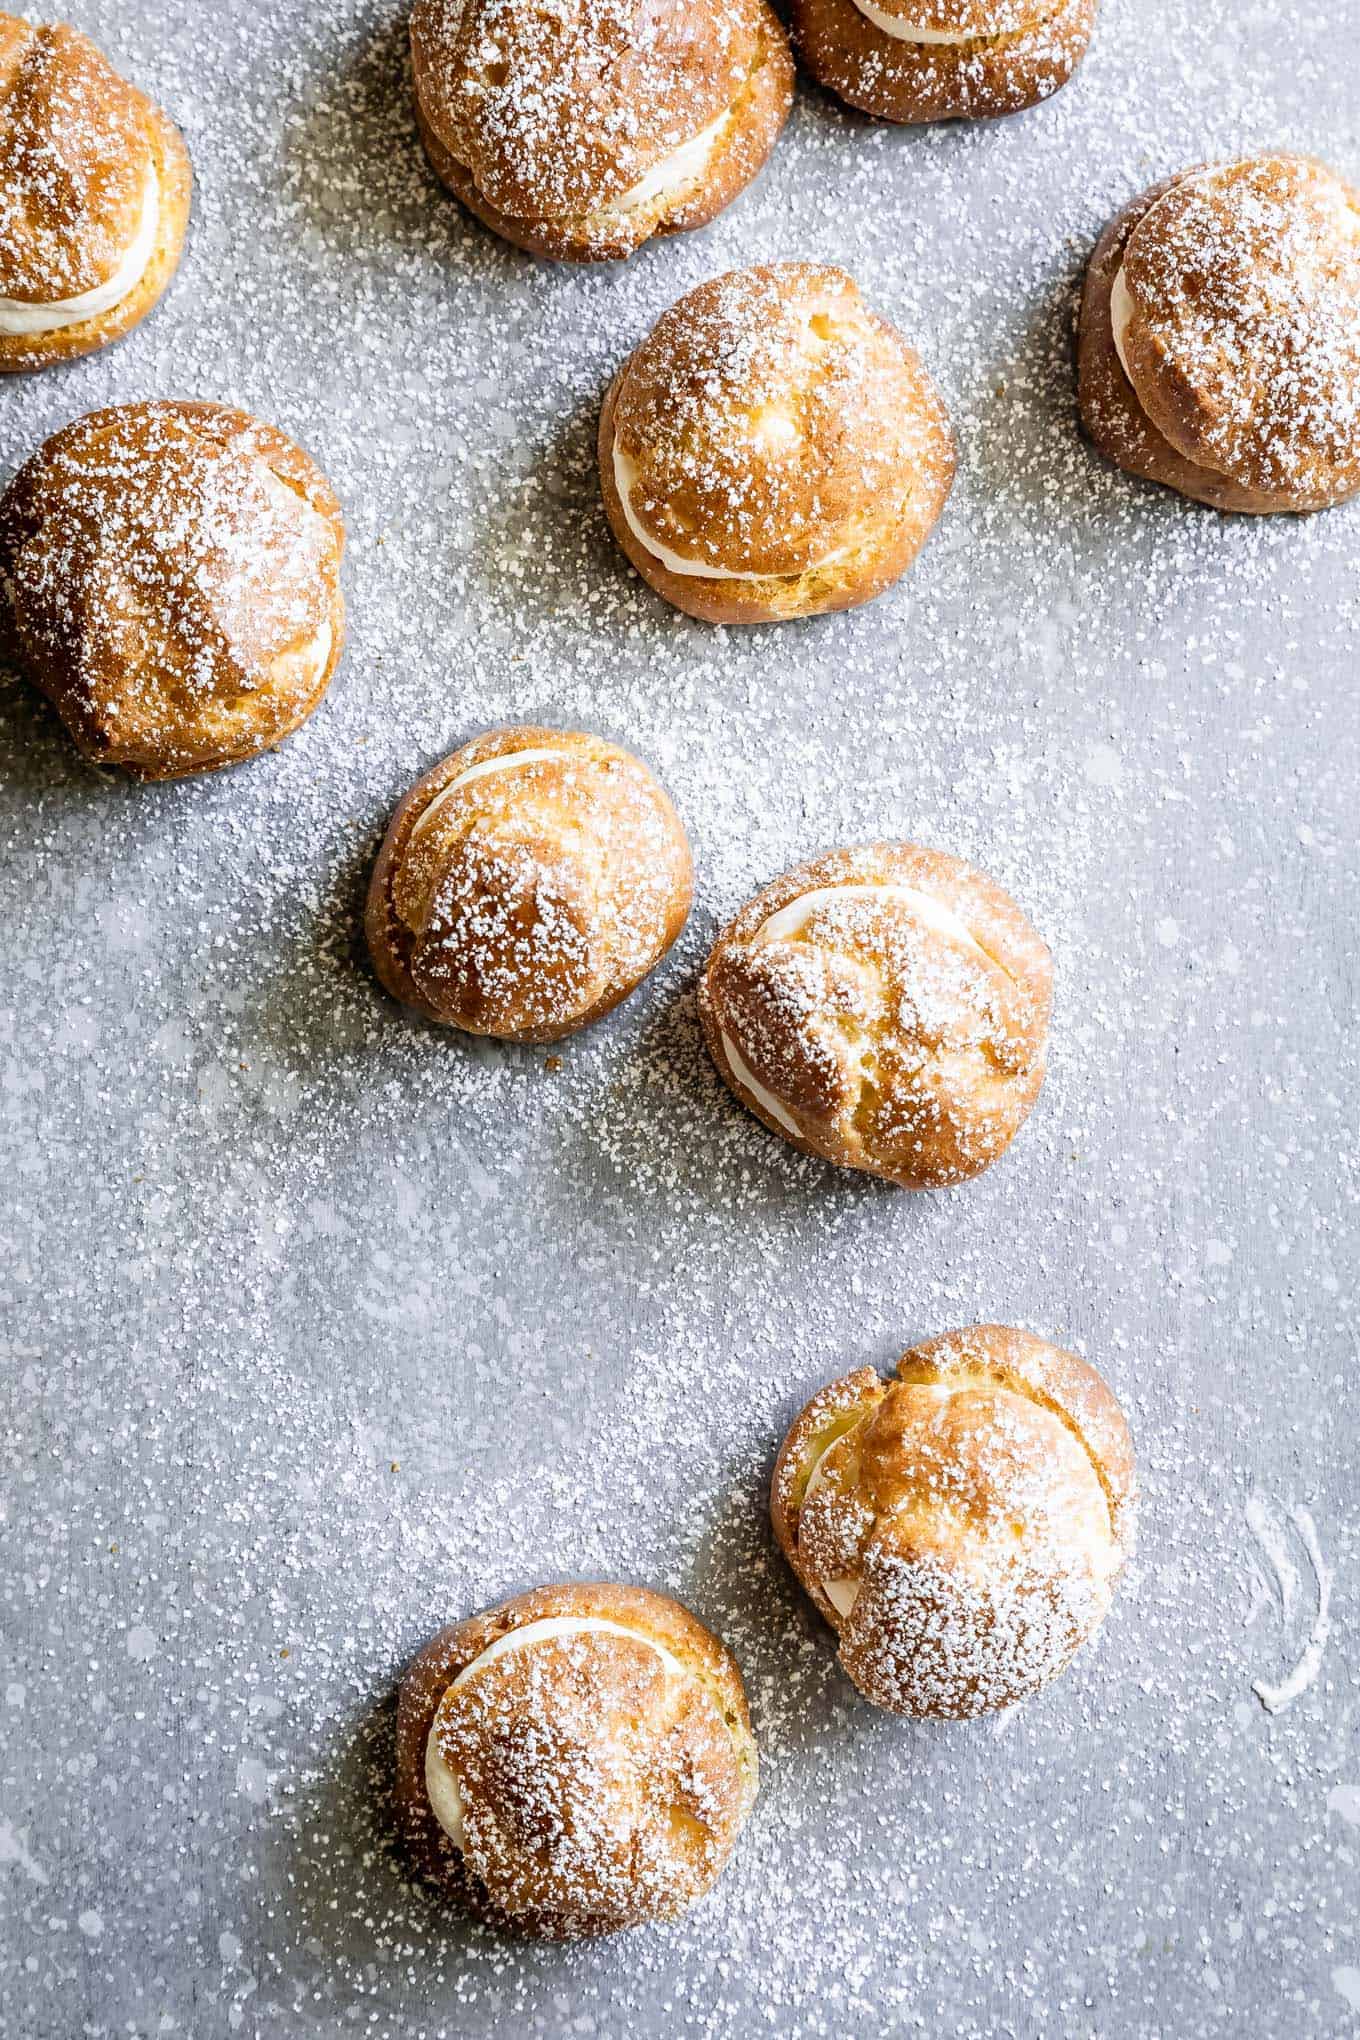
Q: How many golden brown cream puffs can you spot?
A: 10